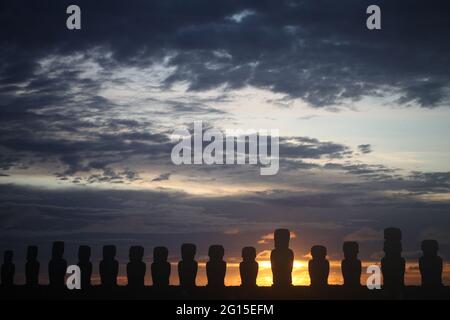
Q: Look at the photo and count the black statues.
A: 15